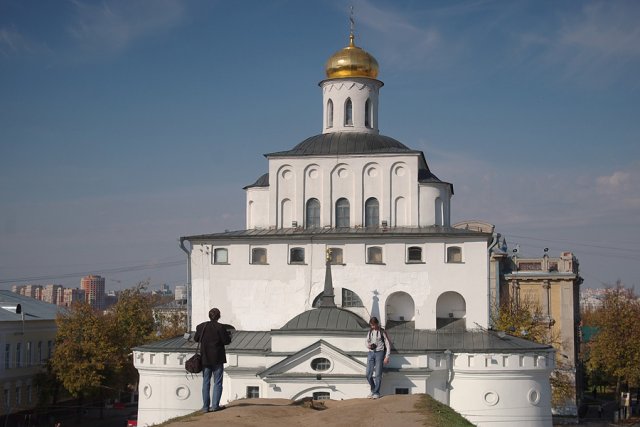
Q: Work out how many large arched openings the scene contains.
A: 2